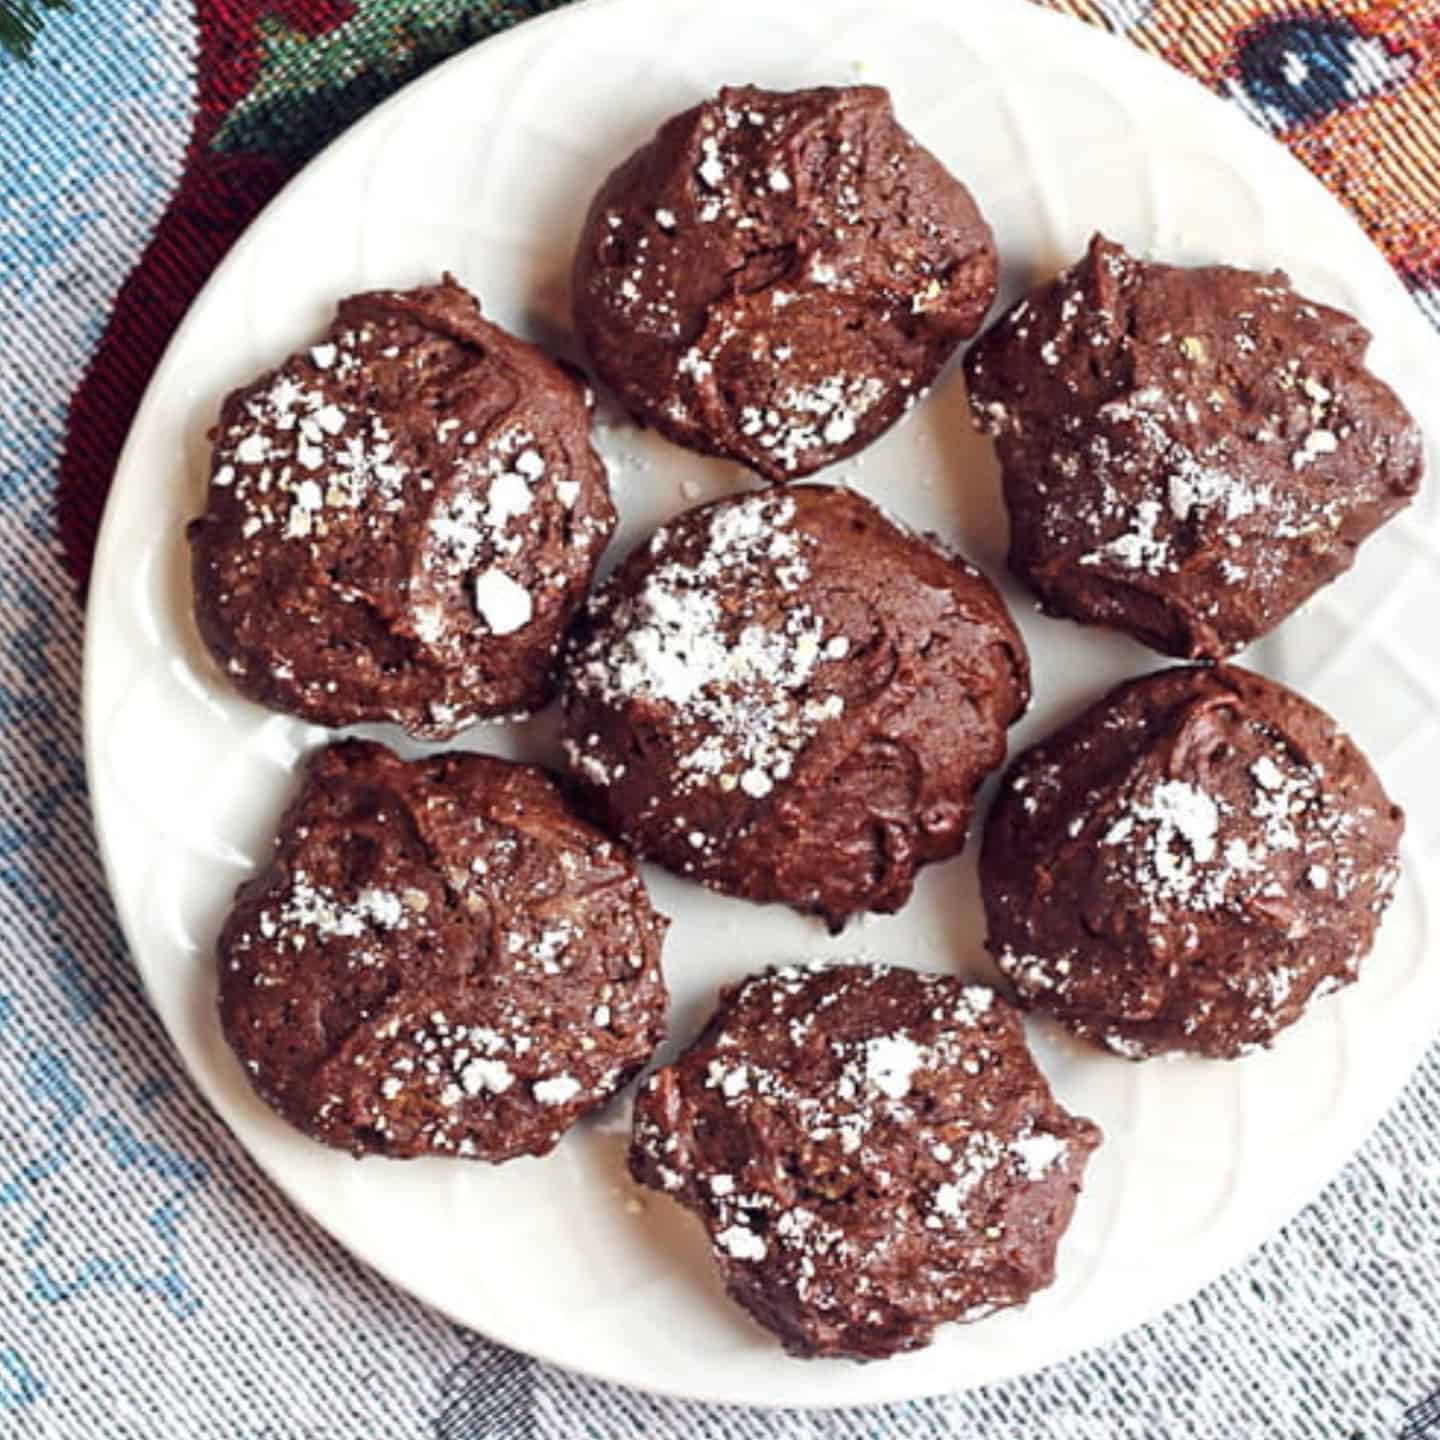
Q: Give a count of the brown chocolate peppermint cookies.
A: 7